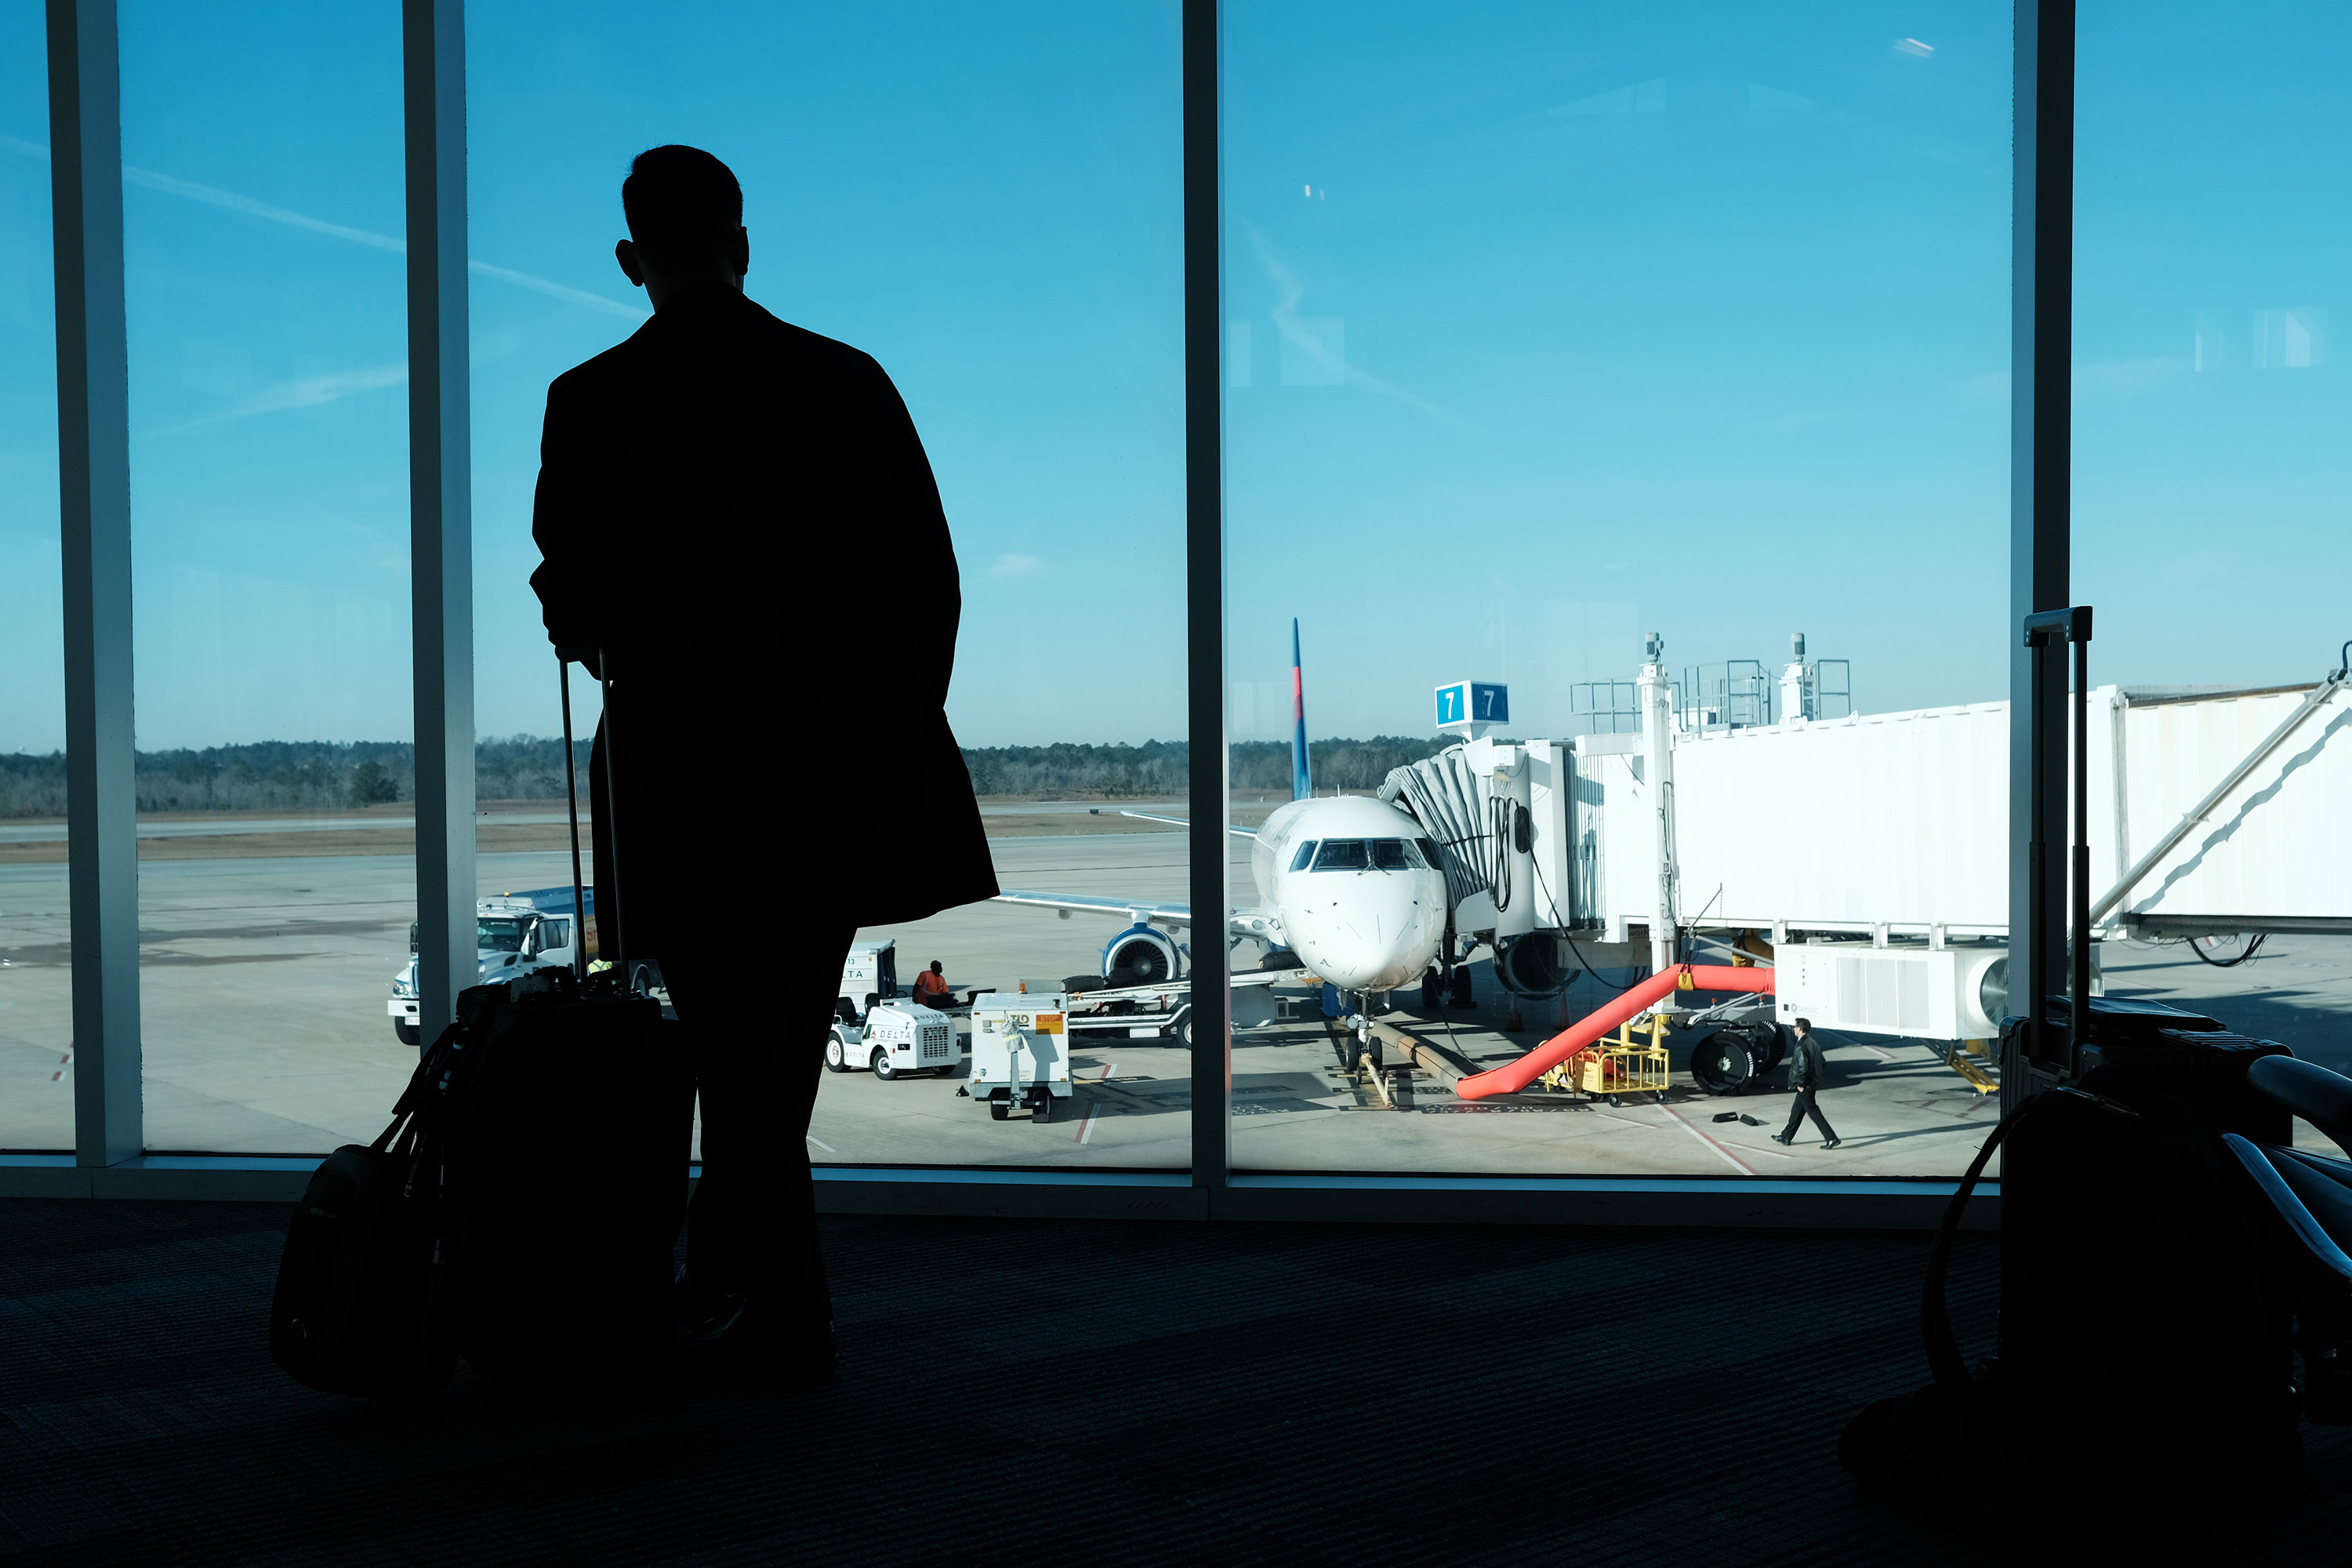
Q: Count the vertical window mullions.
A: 4